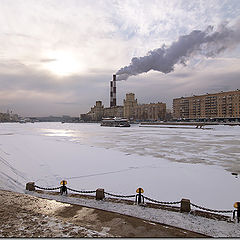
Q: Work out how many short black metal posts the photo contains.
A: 3